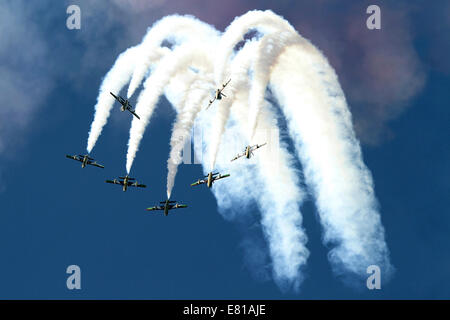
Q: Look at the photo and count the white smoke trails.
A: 7